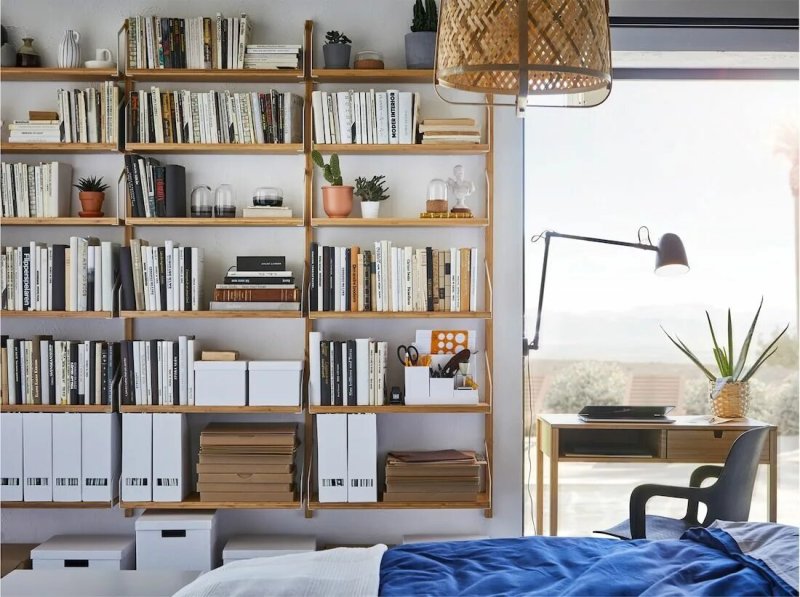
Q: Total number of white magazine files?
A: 8